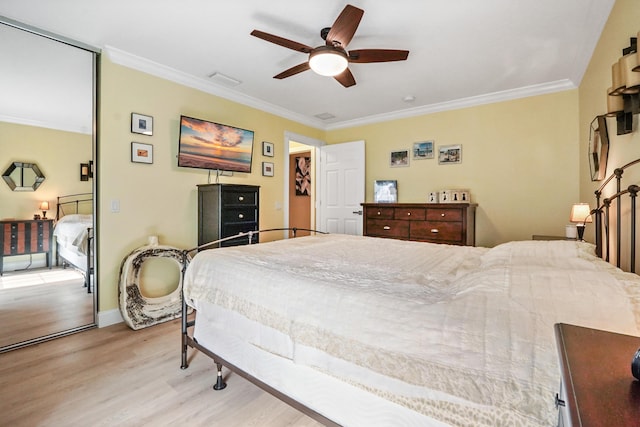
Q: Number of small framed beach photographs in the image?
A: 3